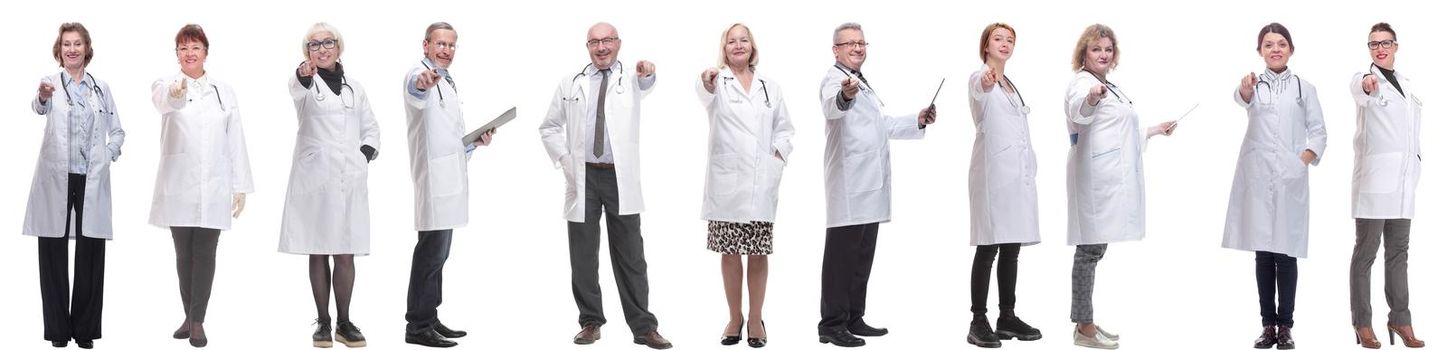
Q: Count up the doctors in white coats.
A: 11